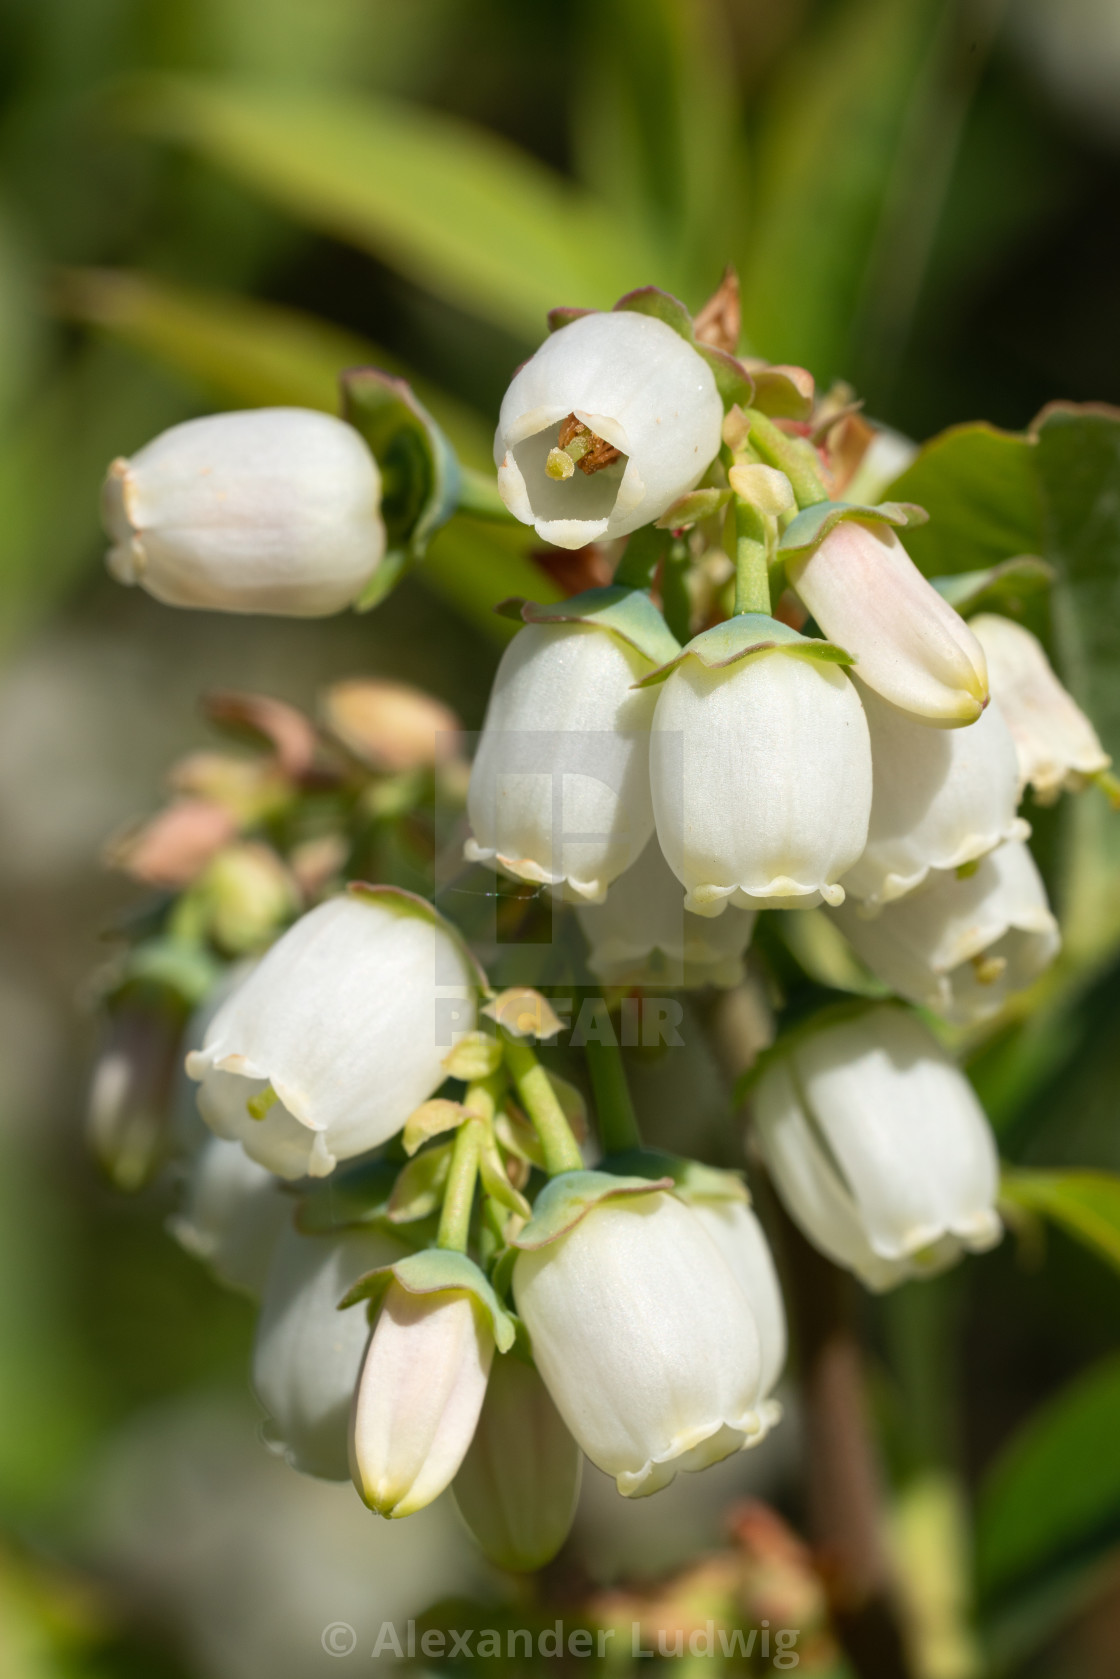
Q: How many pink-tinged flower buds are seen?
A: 2